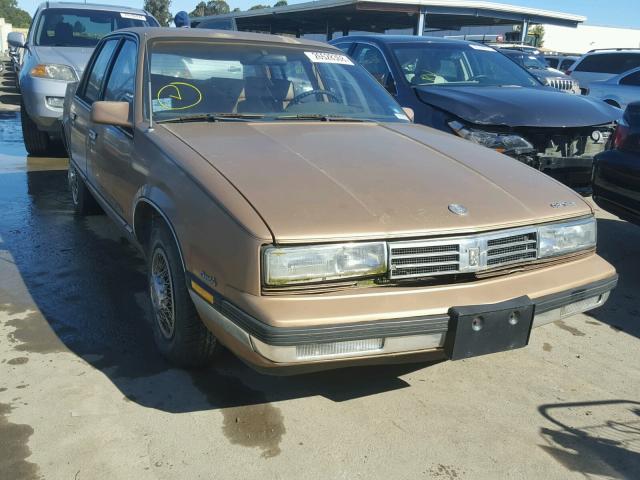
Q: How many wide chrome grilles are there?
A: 1